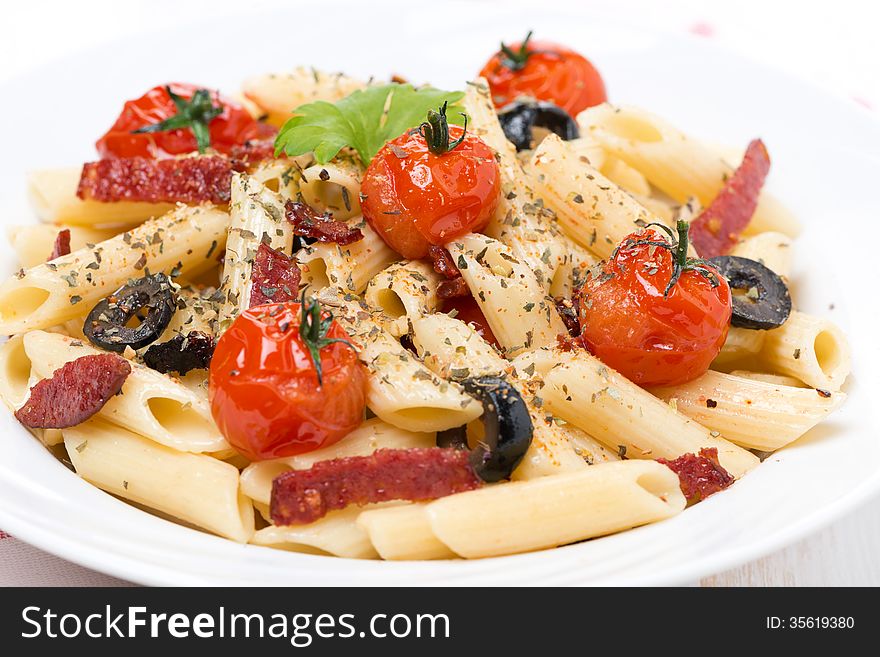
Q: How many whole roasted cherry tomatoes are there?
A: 5